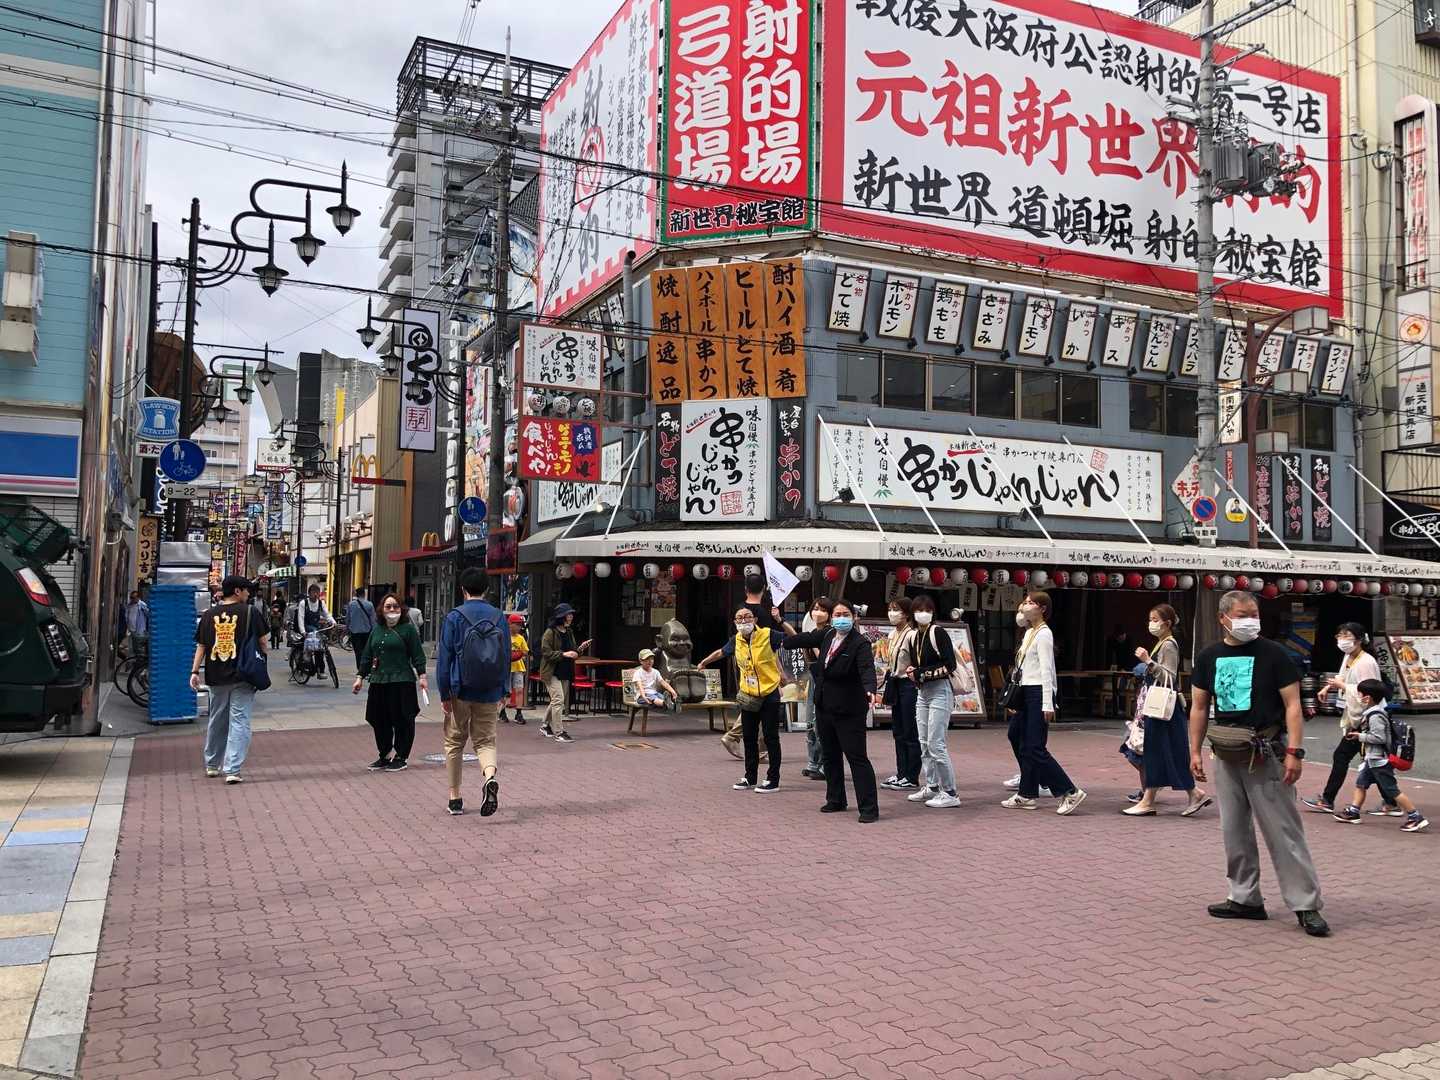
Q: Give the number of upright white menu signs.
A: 13